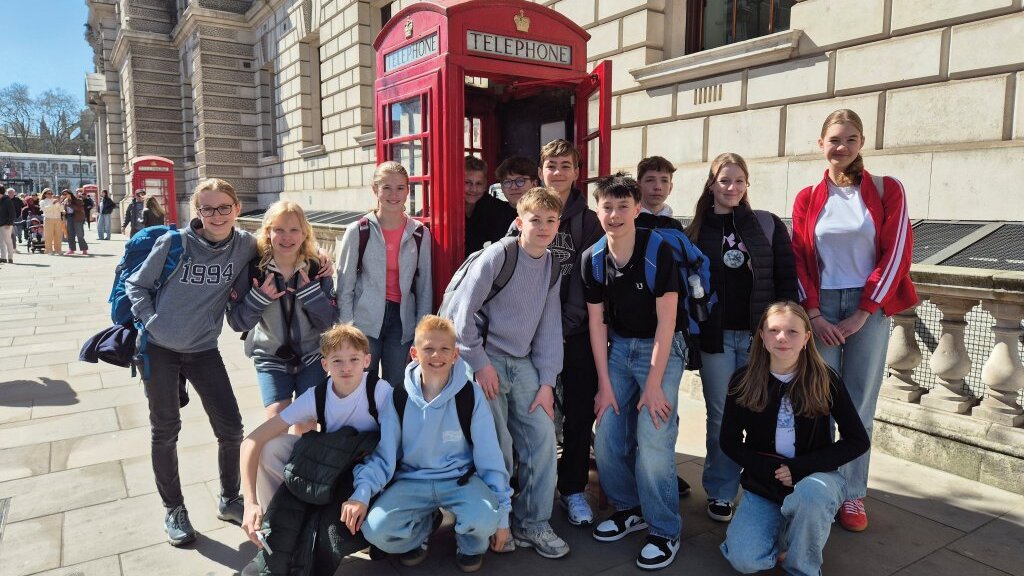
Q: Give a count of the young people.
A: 14